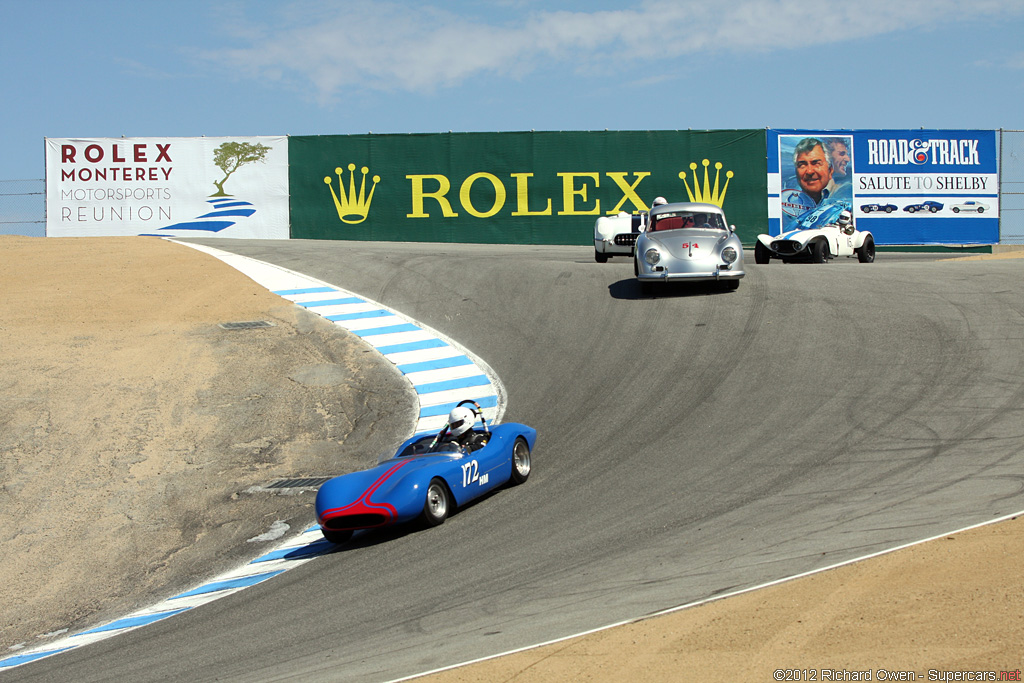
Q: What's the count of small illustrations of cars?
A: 3